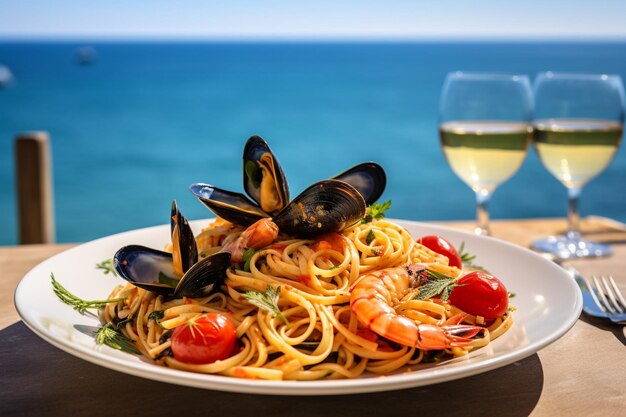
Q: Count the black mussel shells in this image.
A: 7